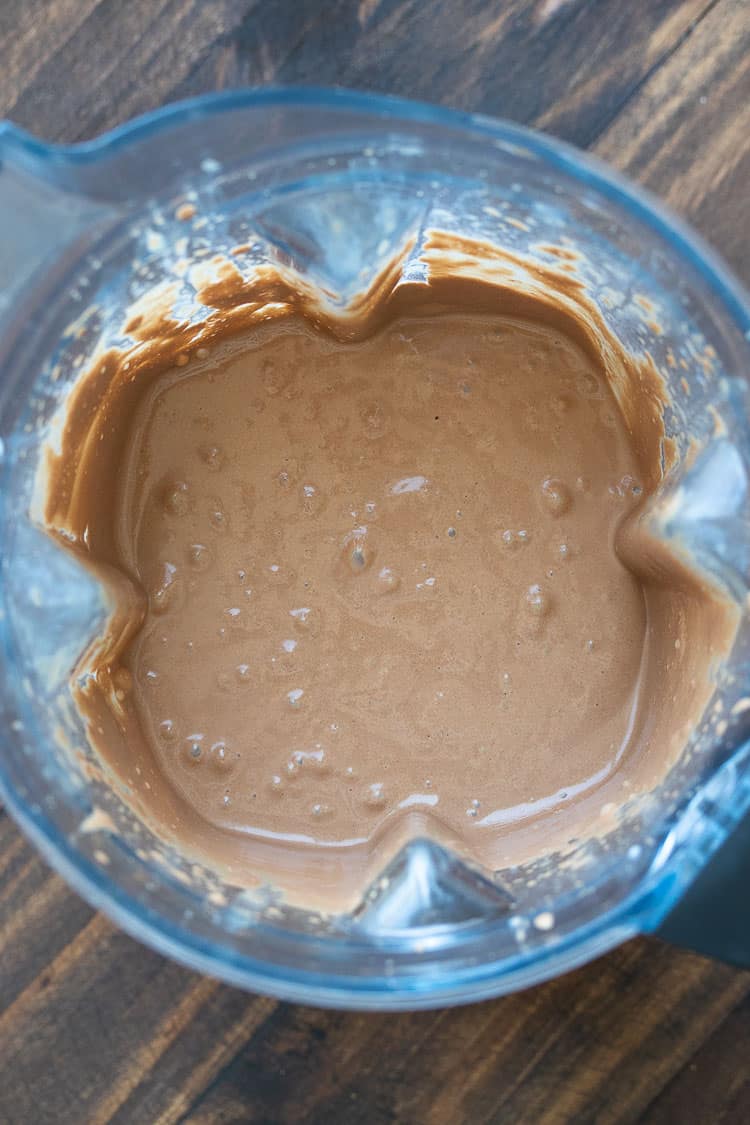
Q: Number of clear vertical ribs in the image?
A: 4